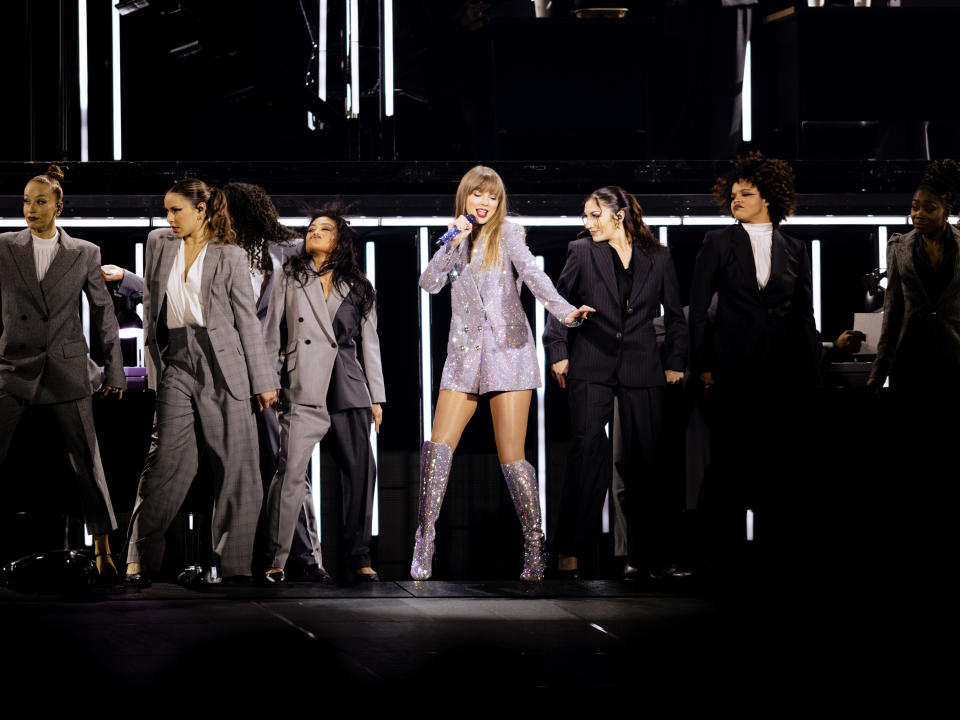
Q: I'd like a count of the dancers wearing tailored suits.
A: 7